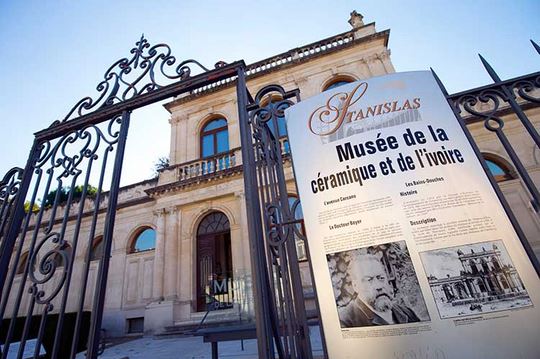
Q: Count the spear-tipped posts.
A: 3